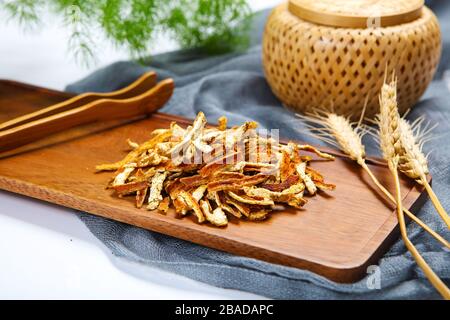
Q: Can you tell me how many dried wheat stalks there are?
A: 3